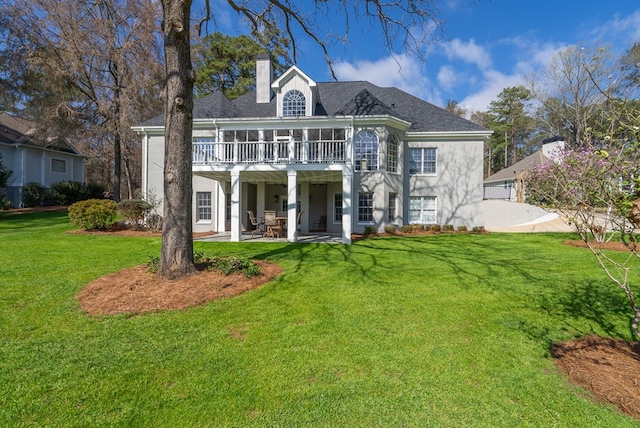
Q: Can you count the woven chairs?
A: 3